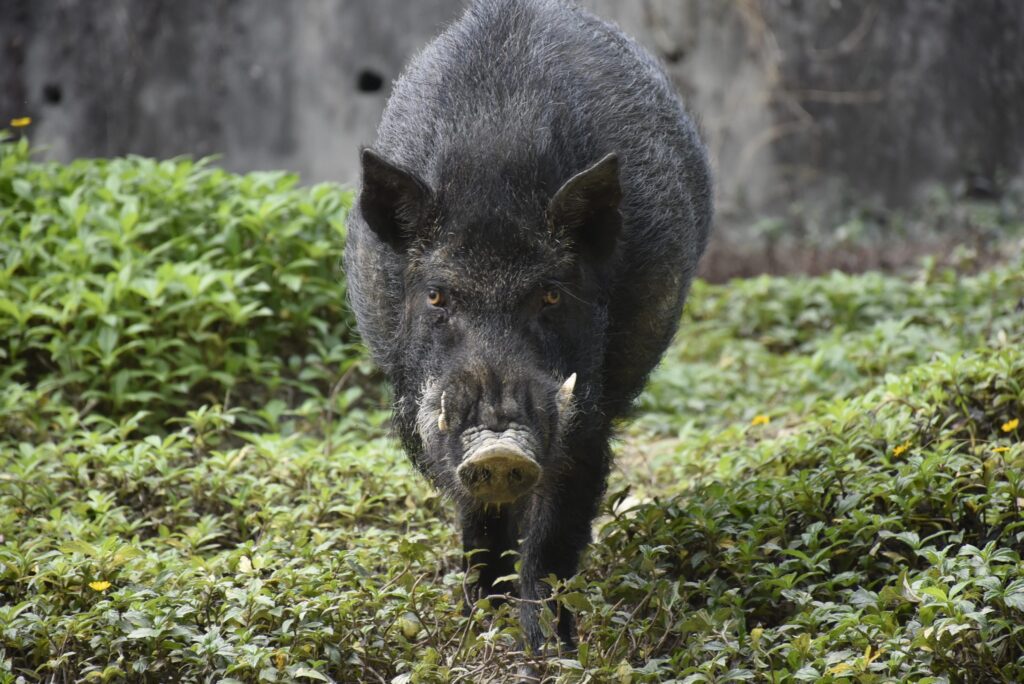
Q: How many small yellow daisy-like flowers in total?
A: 6